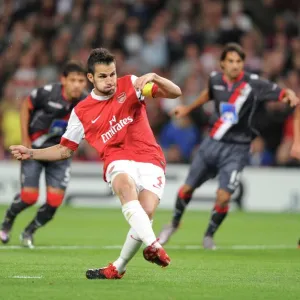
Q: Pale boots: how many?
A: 4